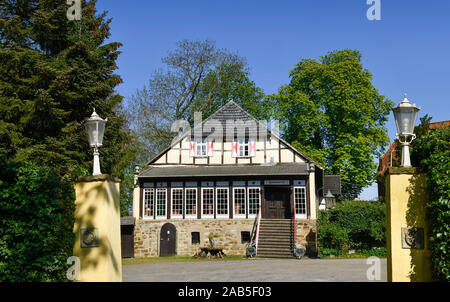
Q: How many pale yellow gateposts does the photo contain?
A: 2